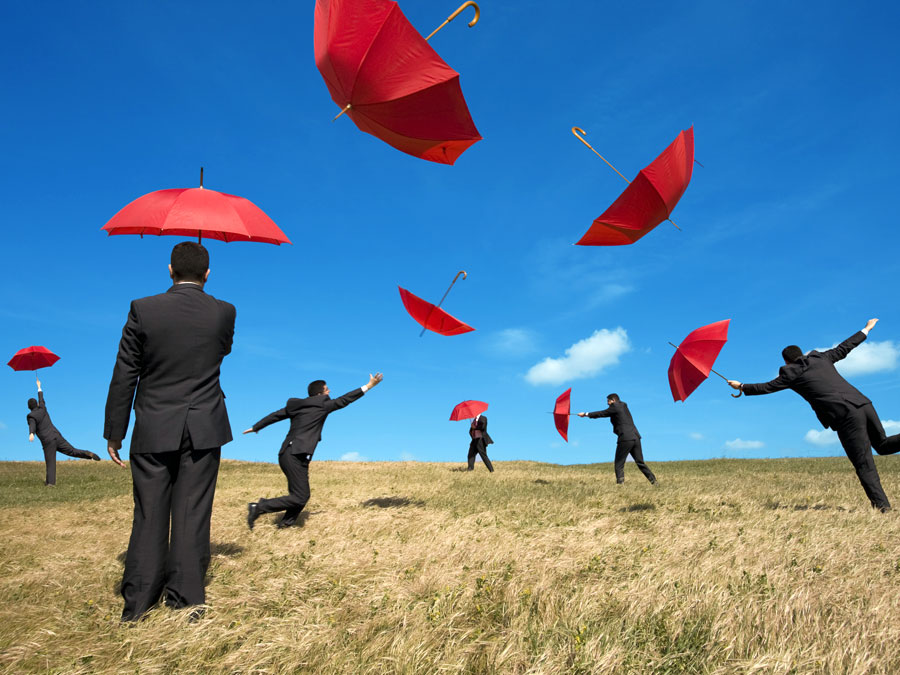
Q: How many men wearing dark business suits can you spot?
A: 6